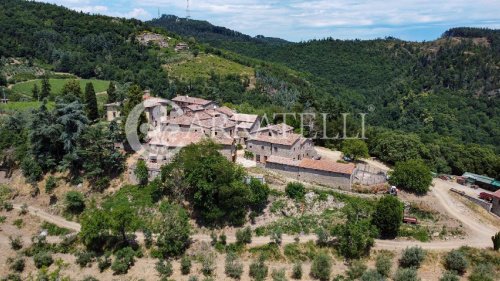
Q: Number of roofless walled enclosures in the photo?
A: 1